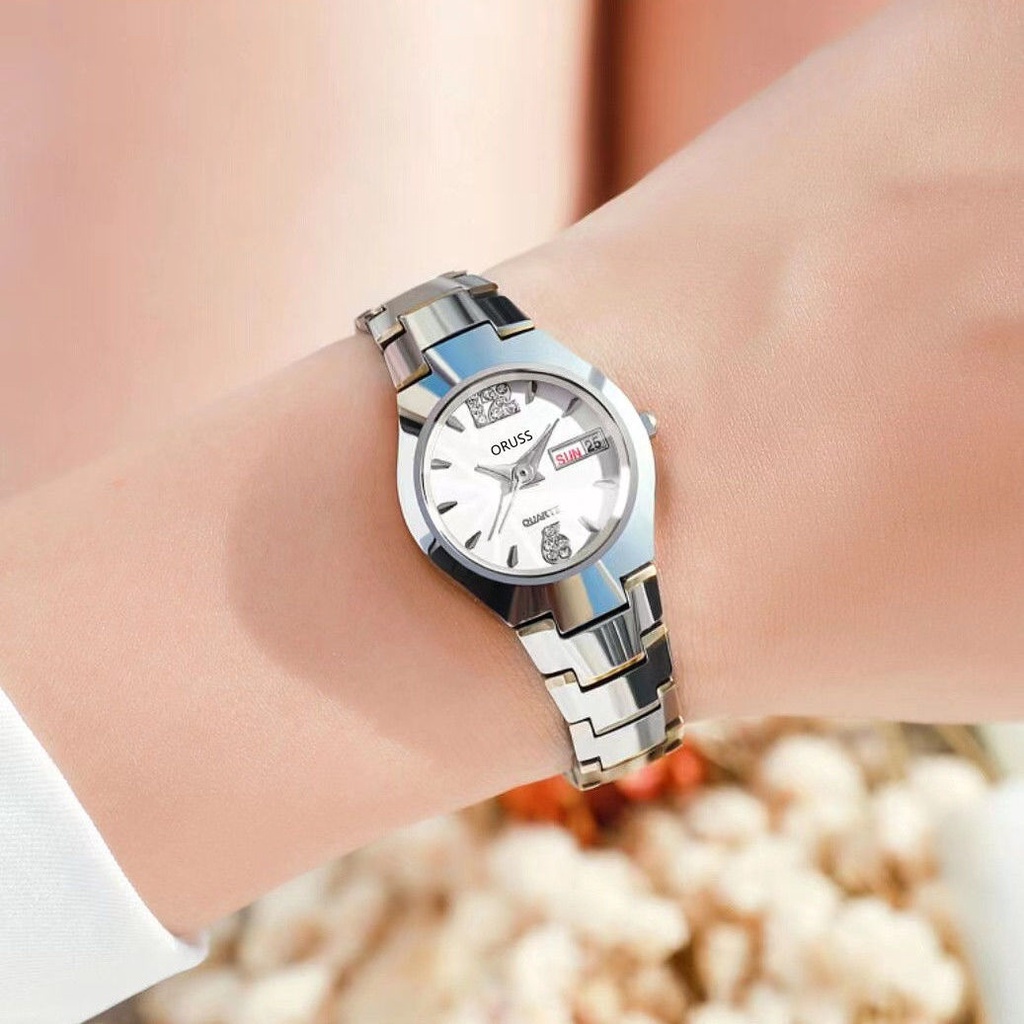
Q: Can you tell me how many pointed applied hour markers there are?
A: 9